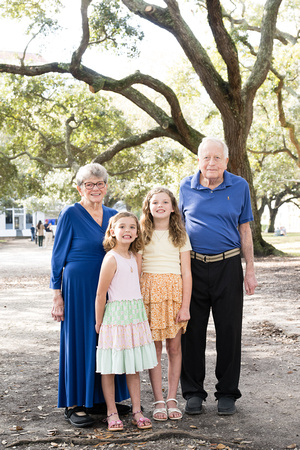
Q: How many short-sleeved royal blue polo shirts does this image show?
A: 1